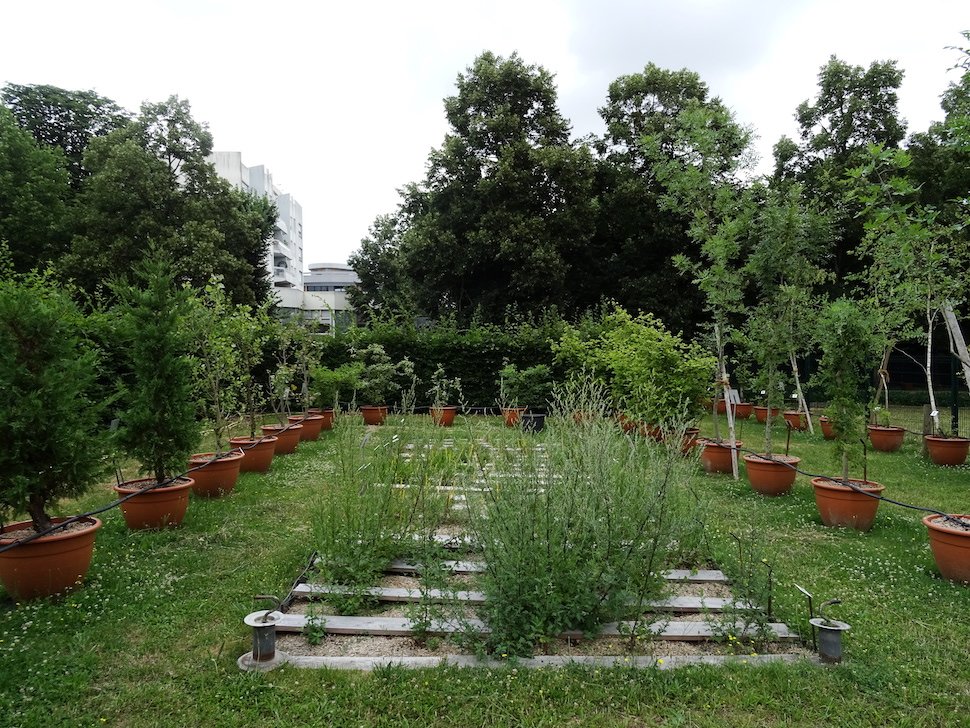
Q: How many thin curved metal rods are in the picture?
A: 2